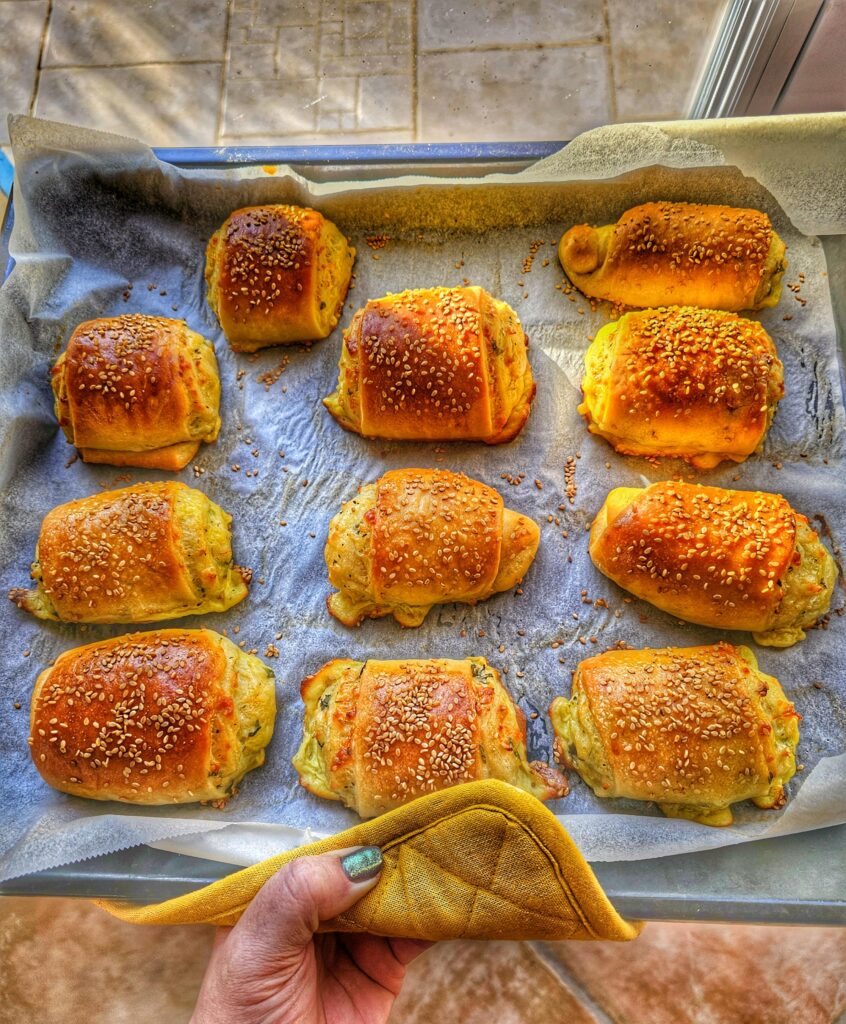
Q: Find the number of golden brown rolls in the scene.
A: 11